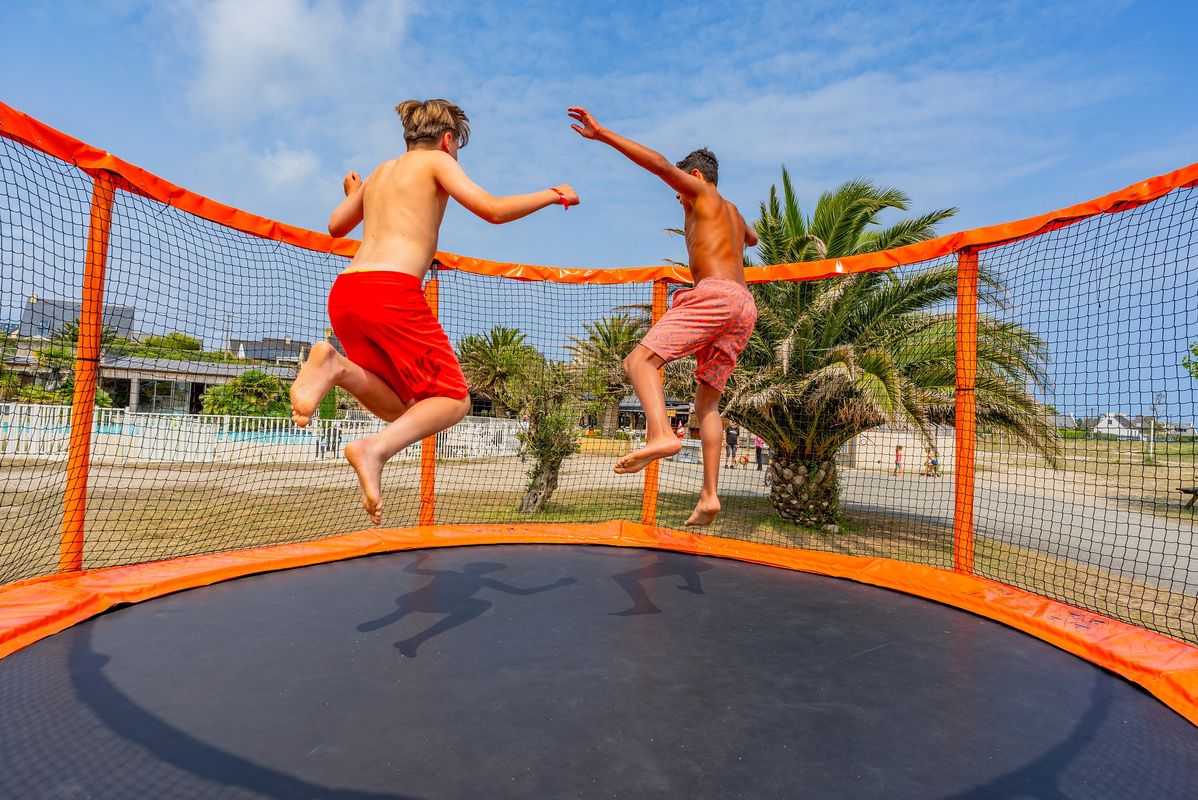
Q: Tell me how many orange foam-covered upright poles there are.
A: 4